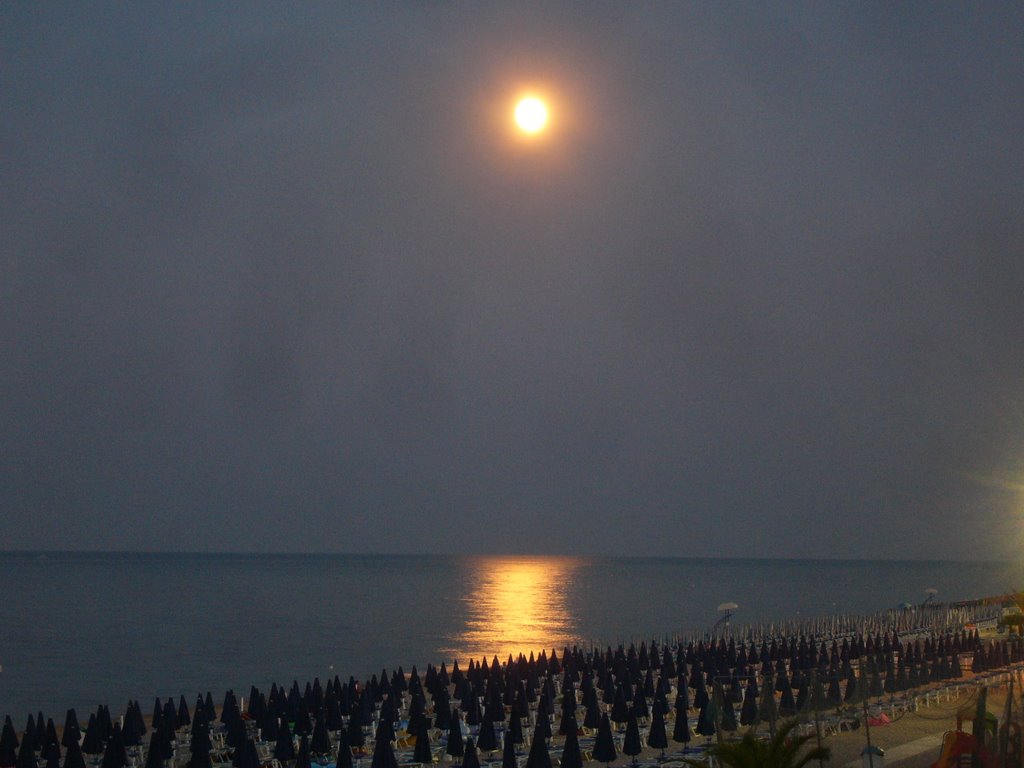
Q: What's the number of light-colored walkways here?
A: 1